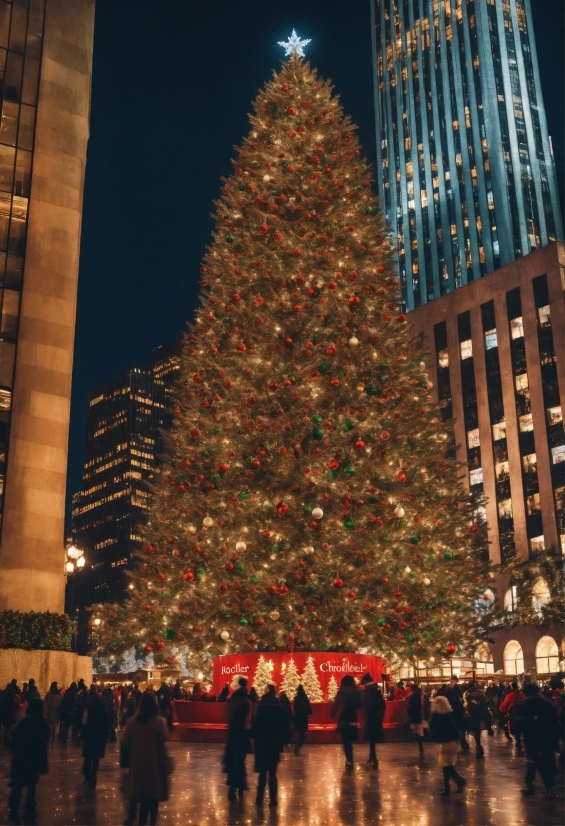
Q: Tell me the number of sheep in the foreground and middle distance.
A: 0